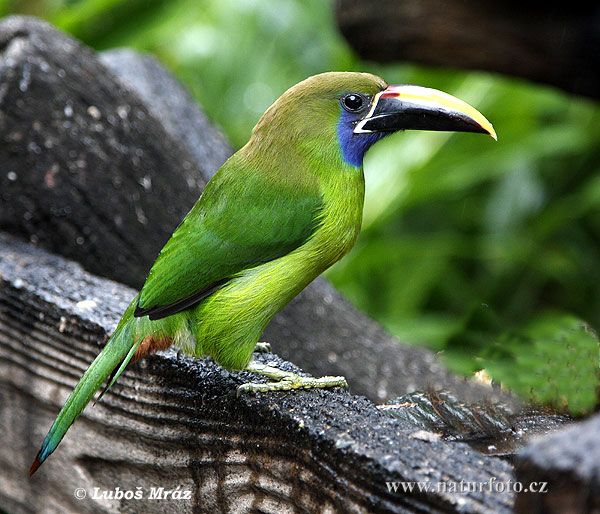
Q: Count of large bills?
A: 1